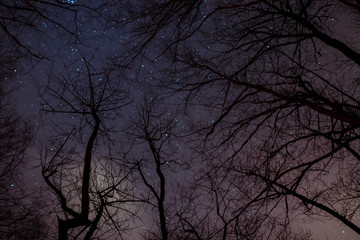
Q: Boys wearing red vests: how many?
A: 0